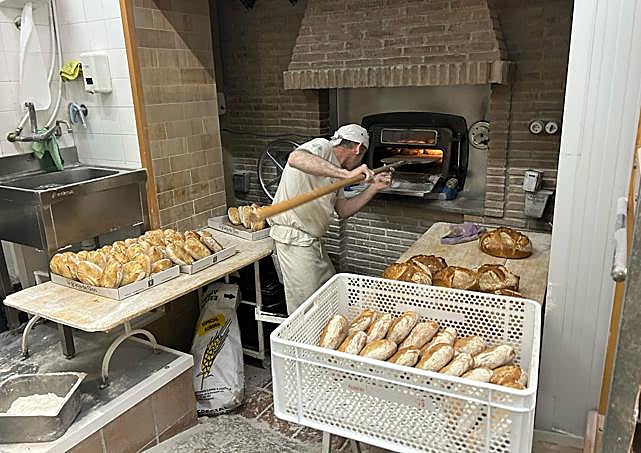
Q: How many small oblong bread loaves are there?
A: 15